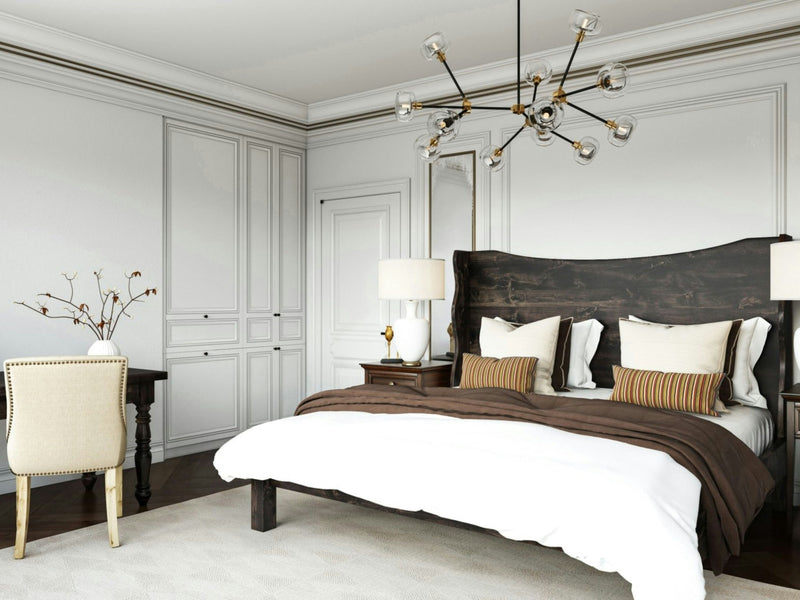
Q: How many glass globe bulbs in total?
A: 12